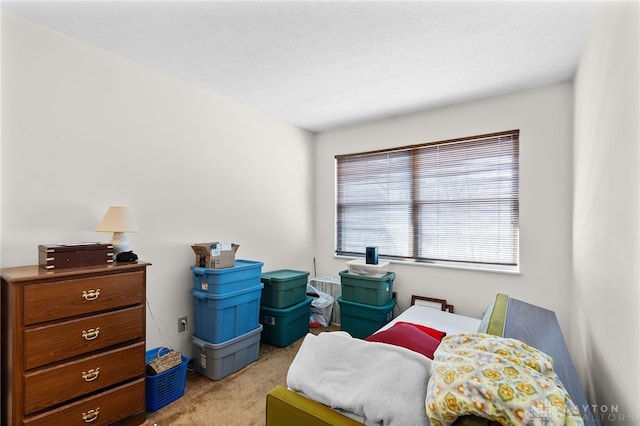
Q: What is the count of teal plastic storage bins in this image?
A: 4